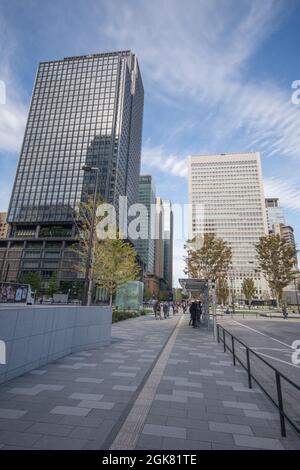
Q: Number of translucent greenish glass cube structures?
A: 1